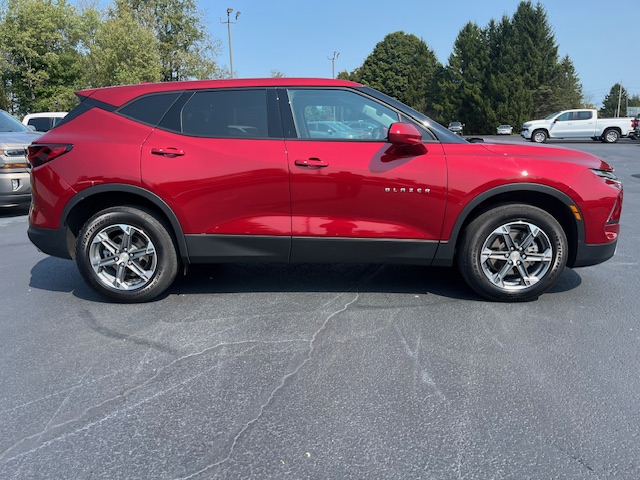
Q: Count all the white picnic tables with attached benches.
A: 0